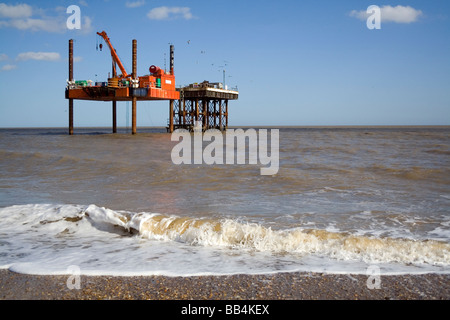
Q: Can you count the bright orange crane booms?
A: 1